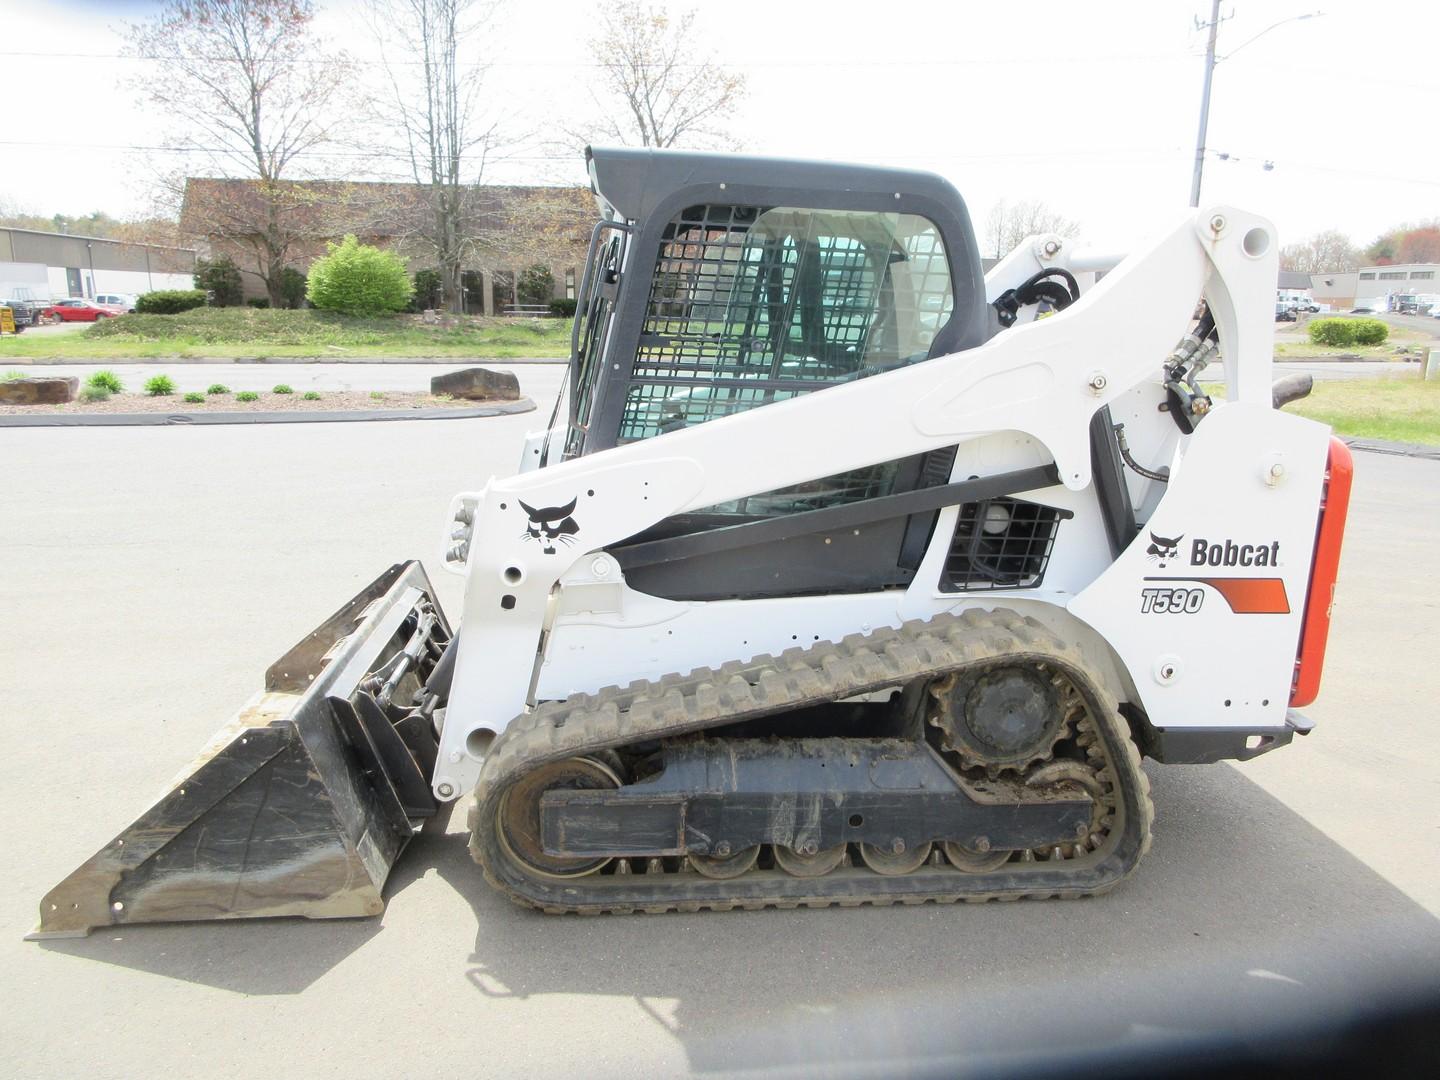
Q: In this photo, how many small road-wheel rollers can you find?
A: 4